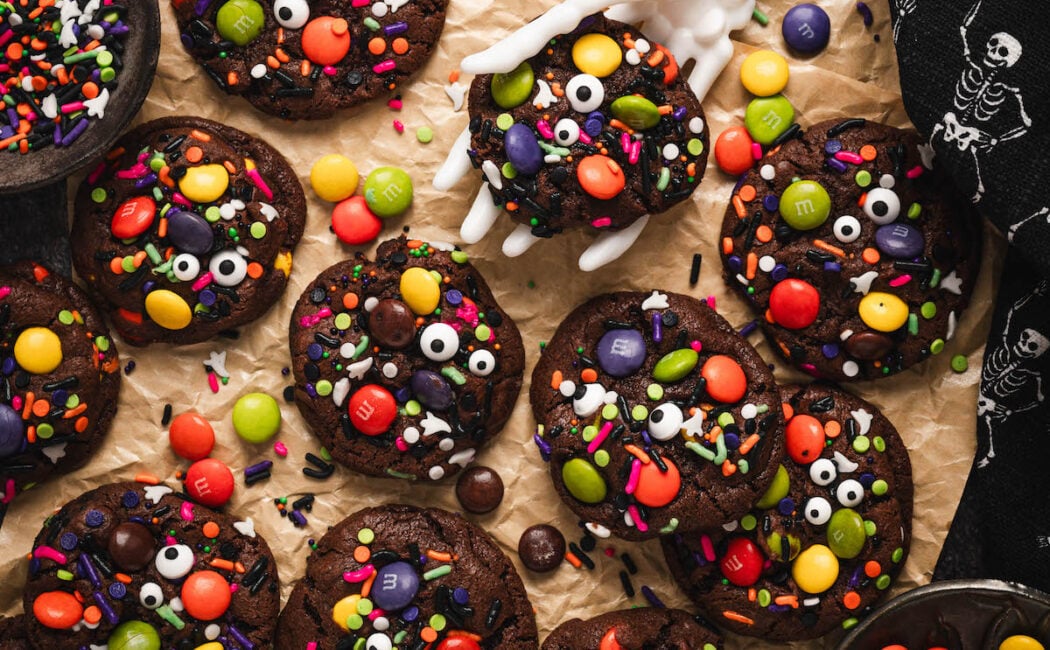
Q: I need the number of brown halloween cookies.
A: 11